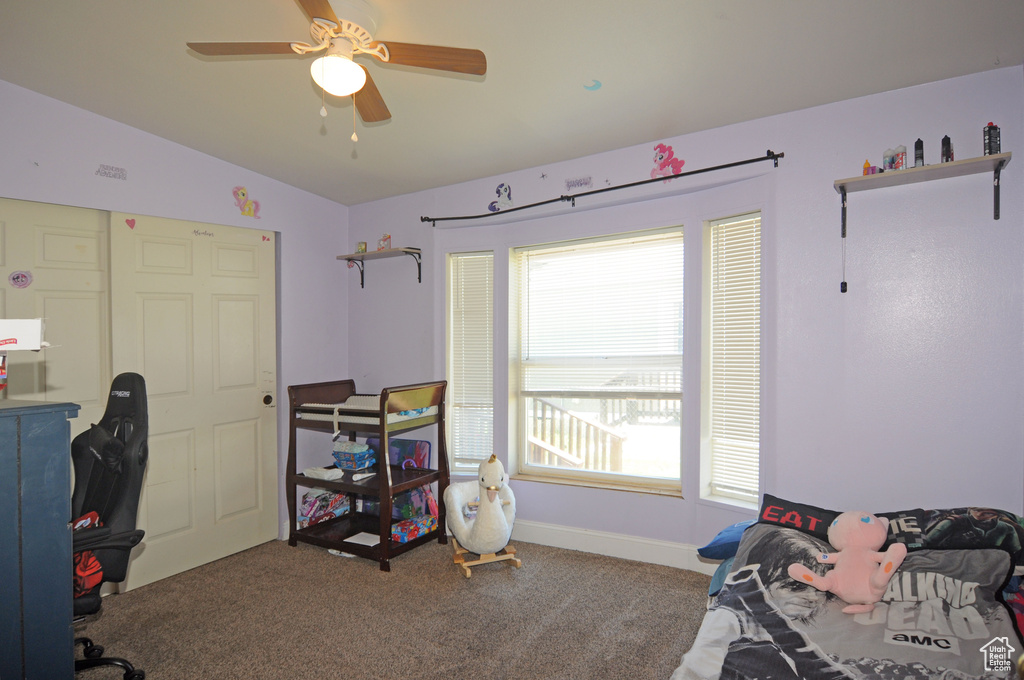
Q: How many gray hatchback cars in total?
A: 0